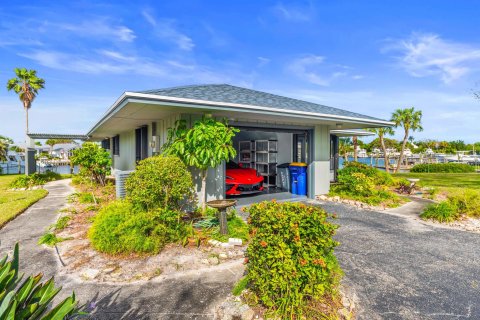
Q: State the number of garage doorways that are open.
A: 1